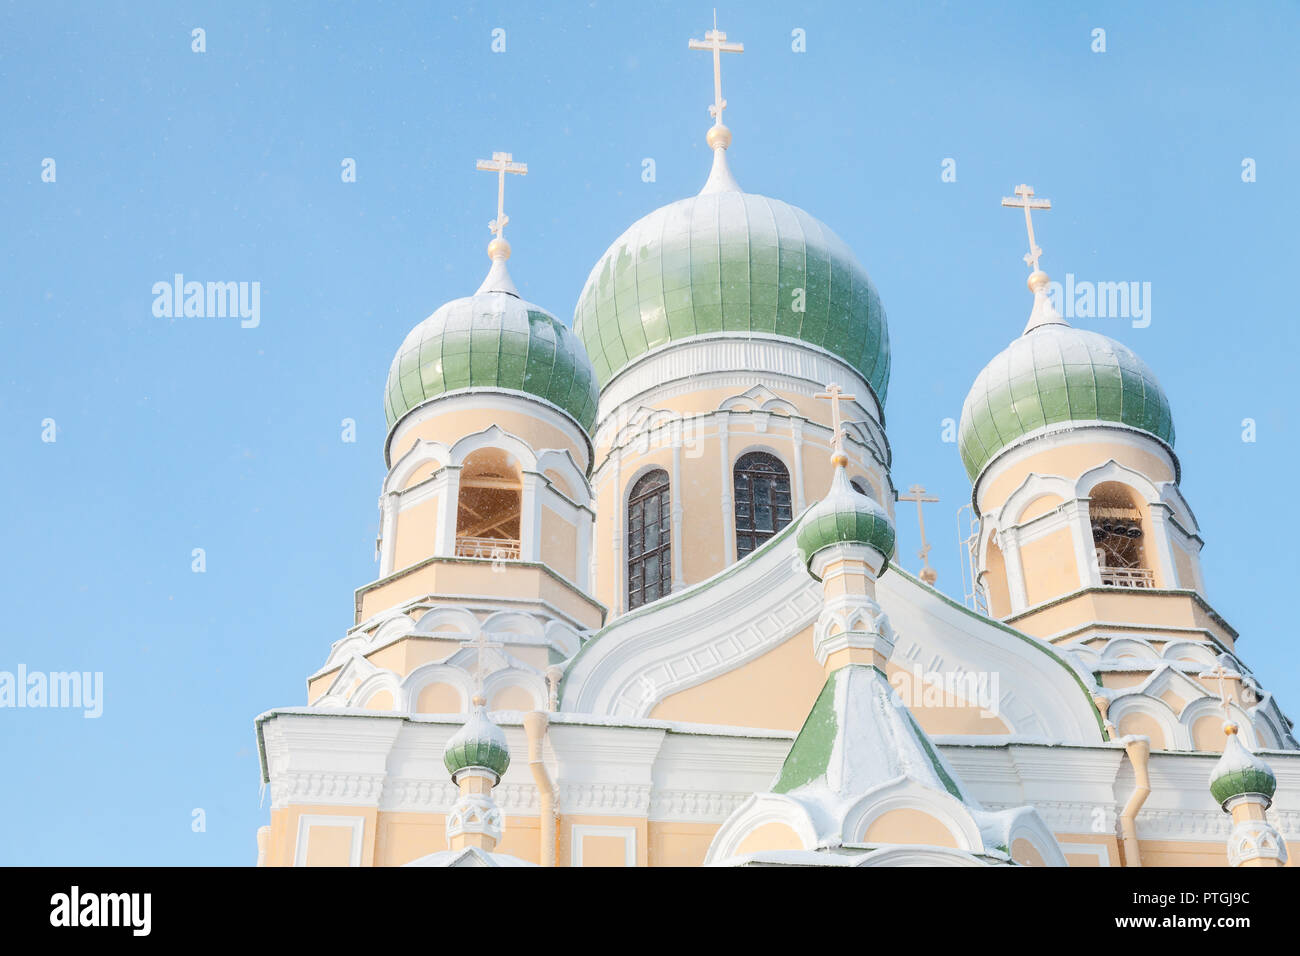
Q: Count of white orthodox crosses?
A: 7